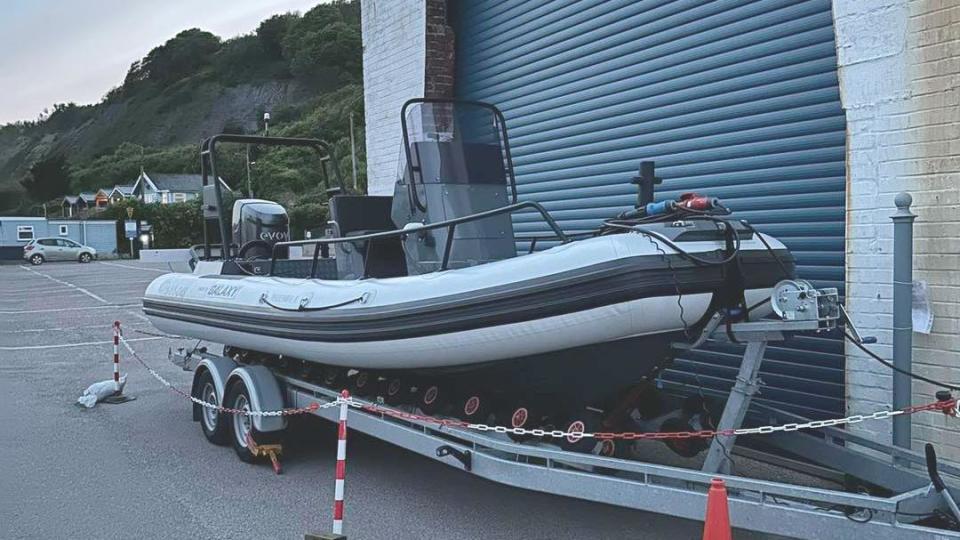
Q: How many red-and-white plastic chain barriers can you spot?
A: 2